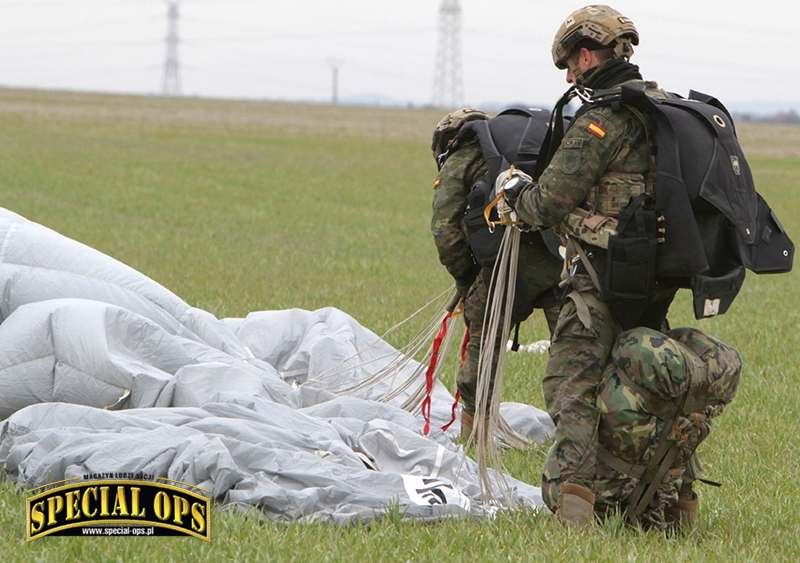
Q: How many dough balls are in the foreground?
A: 0